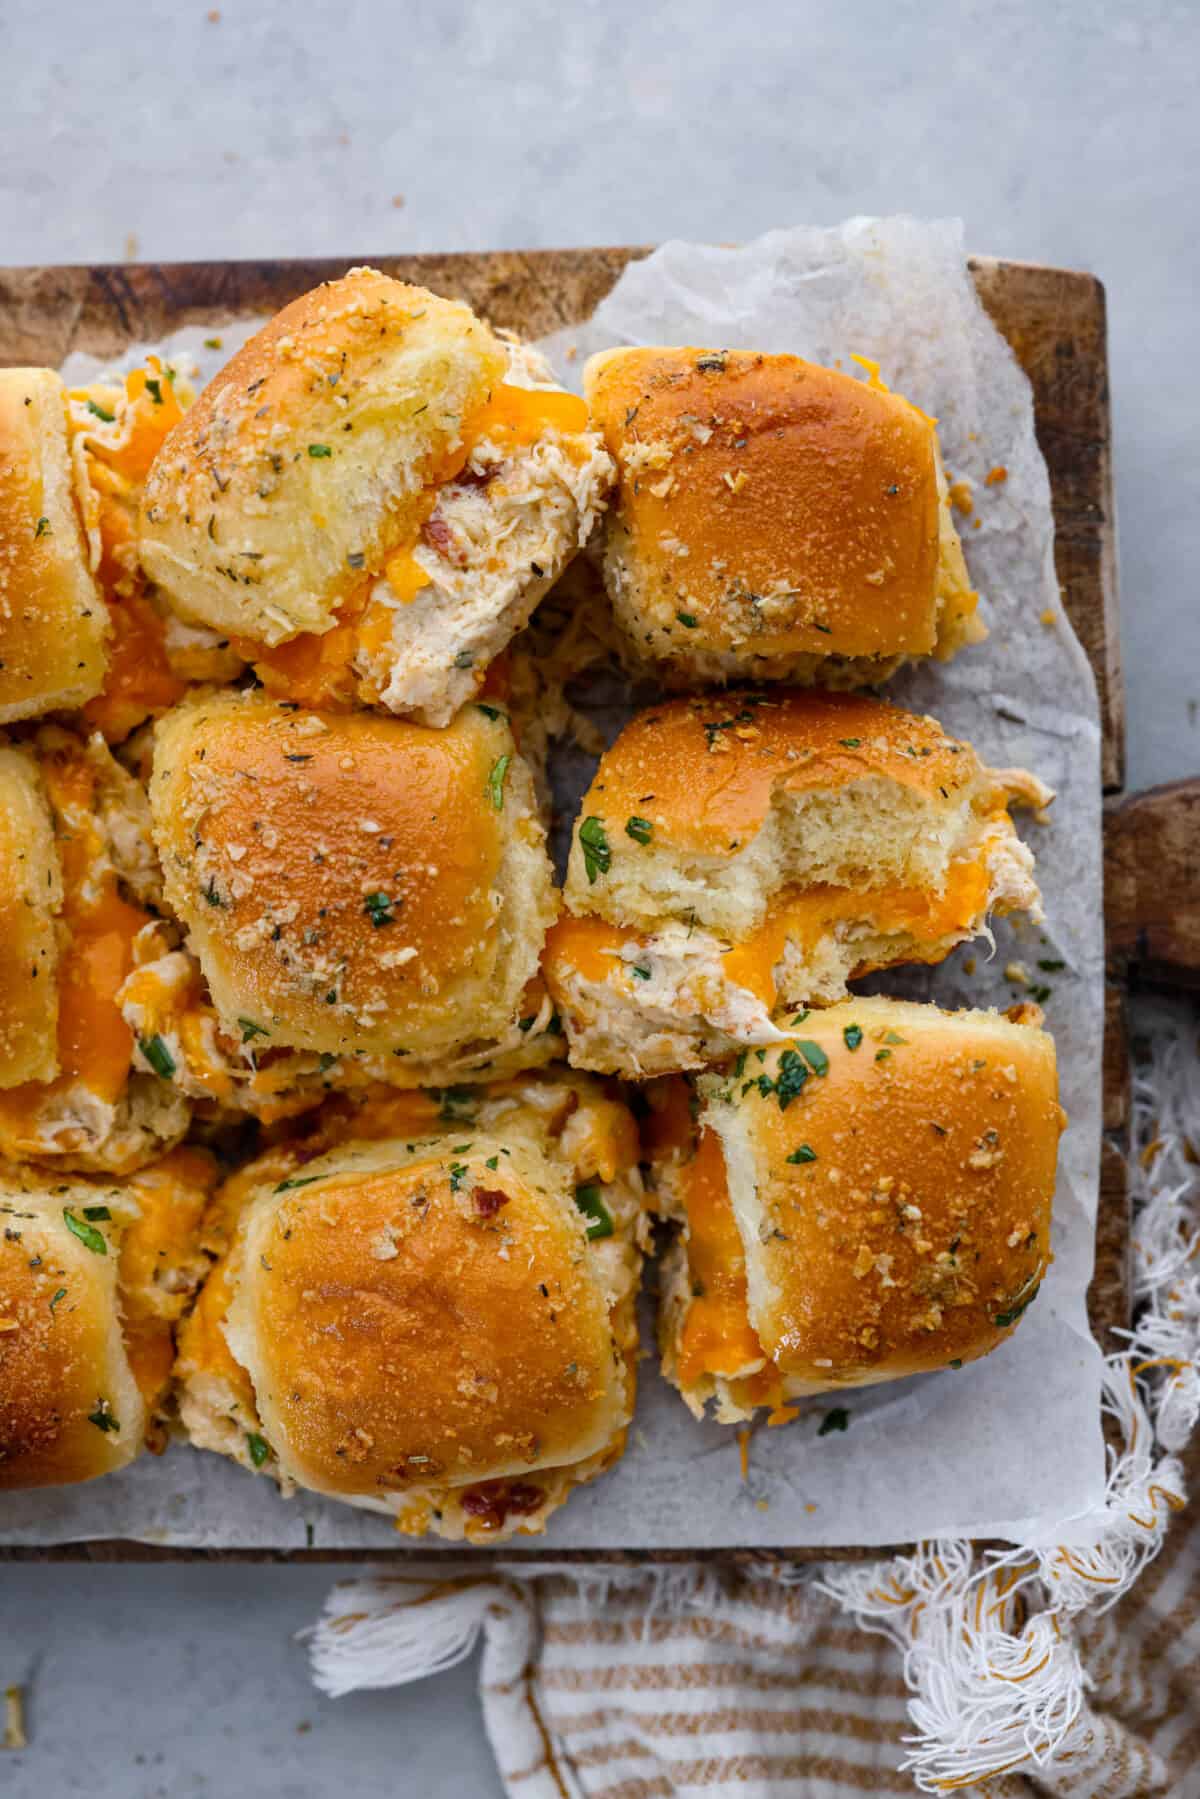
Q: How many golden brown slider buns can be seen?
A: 9